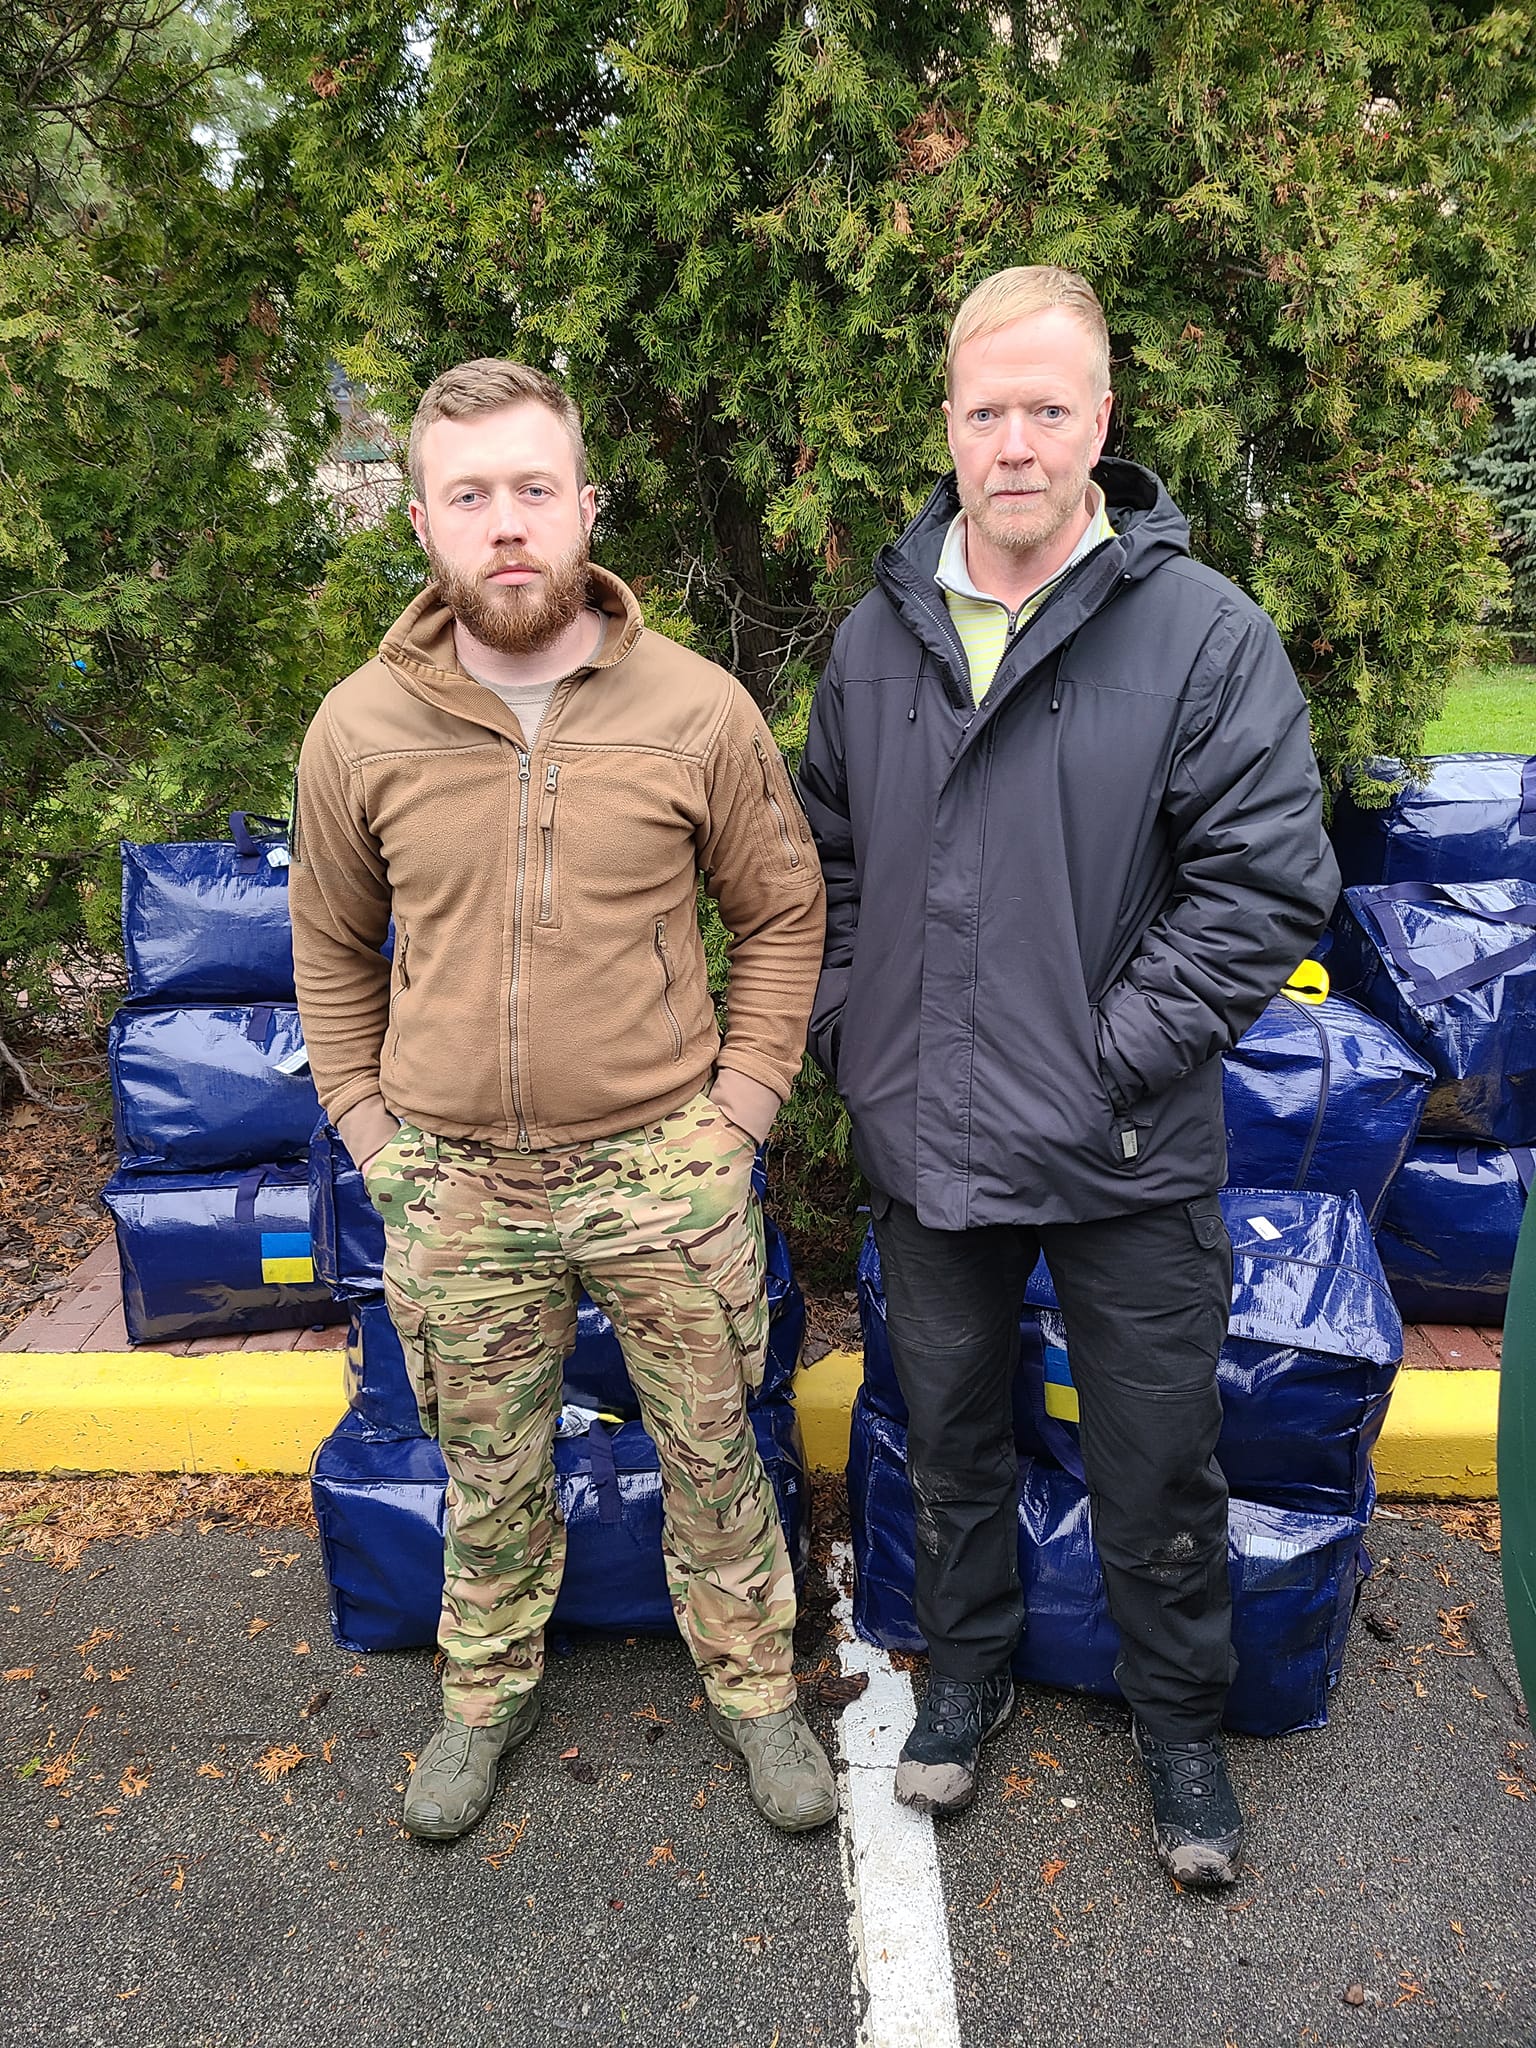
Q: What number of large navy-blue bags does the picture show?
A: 12